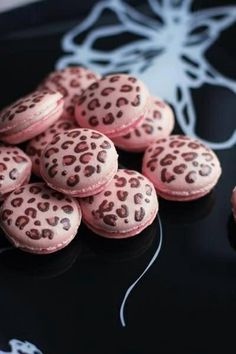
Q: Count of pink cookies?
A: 11